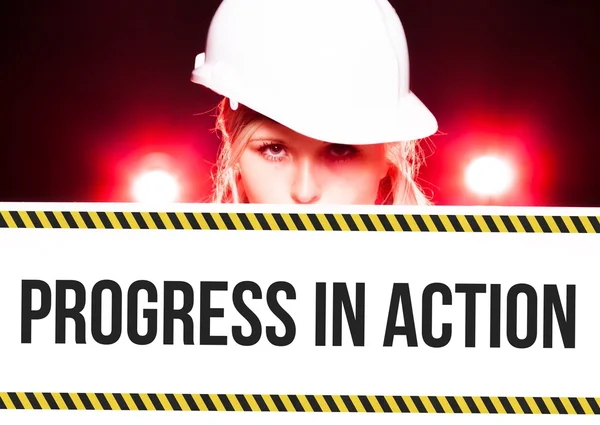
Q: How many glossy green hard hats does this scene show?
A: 0